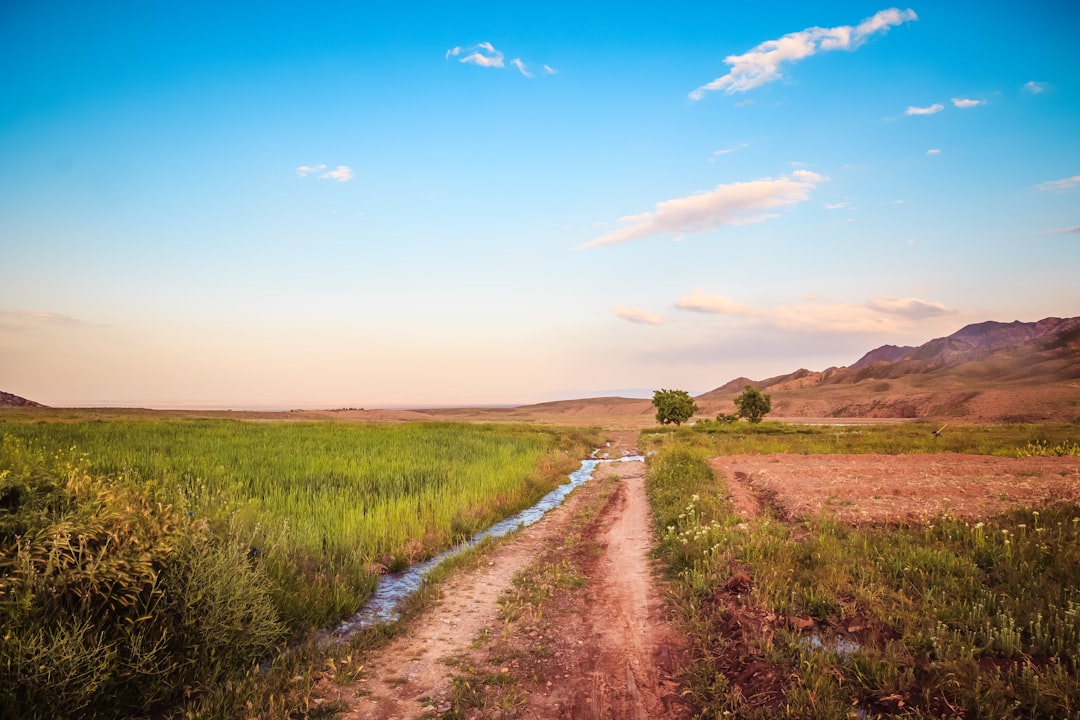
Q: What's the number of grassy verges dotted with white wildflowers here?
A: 1